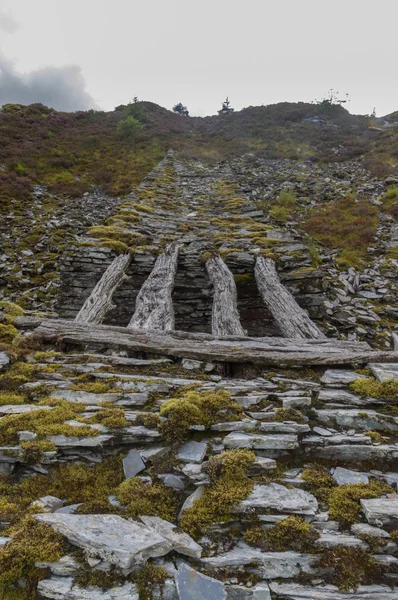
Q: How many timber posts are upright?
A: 4